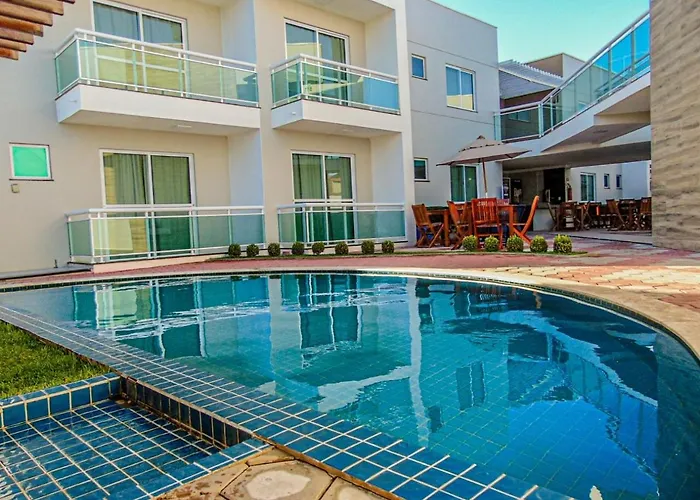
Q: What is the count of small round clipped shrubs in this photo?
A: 13